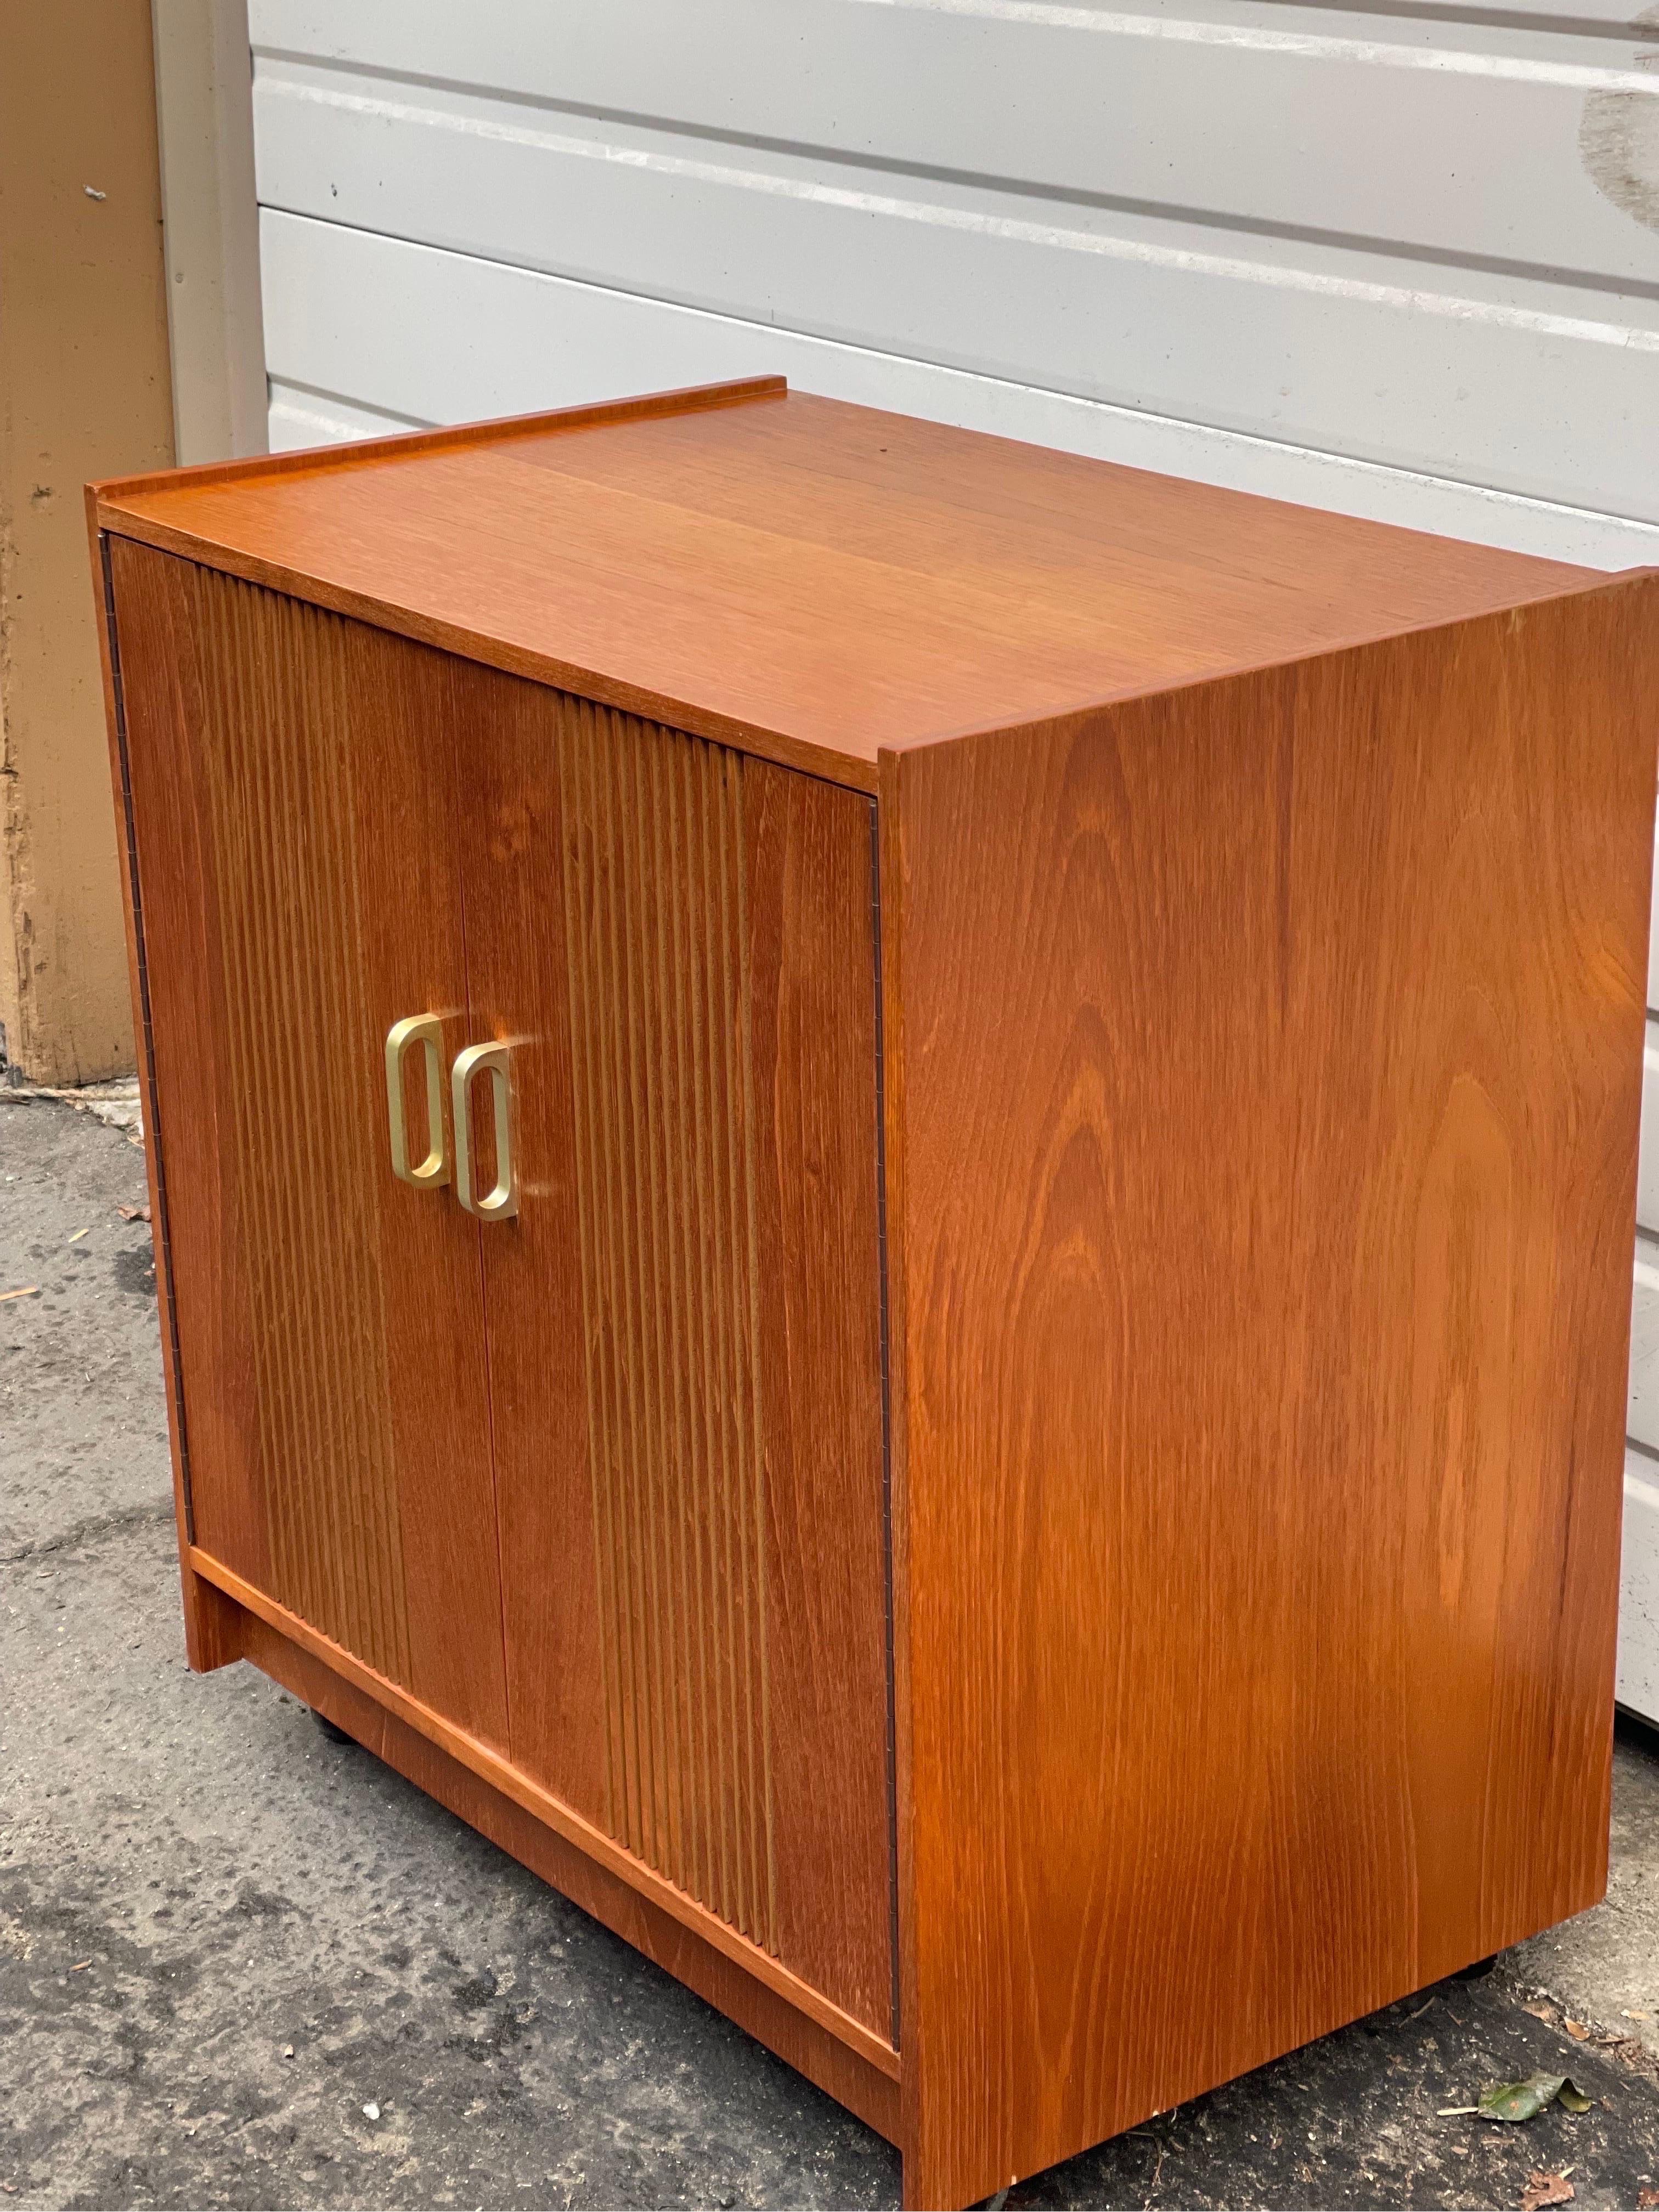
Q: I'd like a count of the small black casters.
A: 2